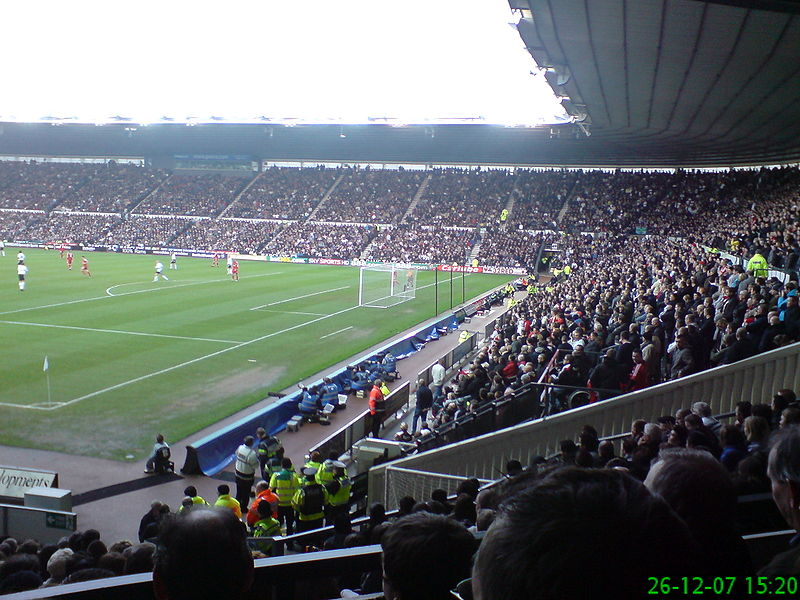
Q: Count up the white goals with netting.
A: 2